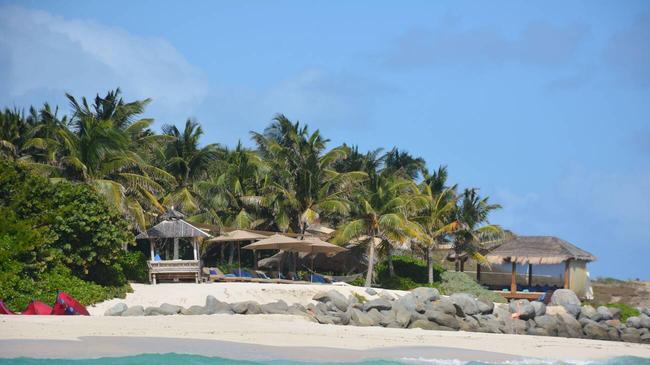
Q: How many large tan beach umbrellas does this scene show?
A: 3